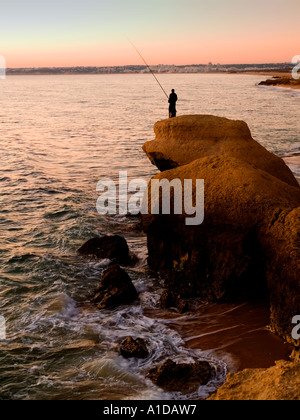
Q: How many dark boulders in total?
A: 4